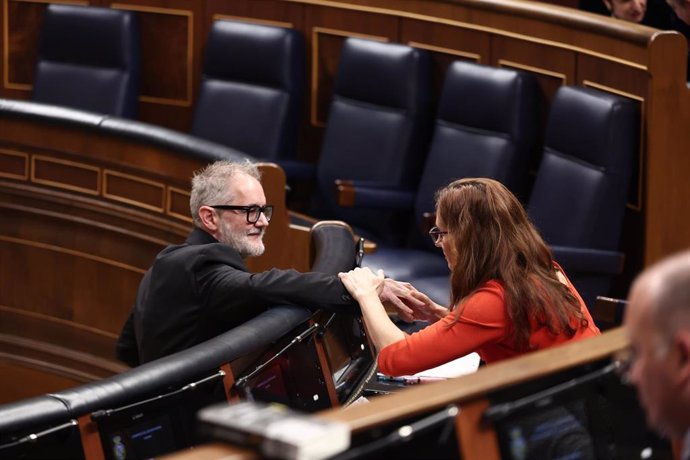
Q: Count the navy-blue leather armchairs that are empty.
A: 5